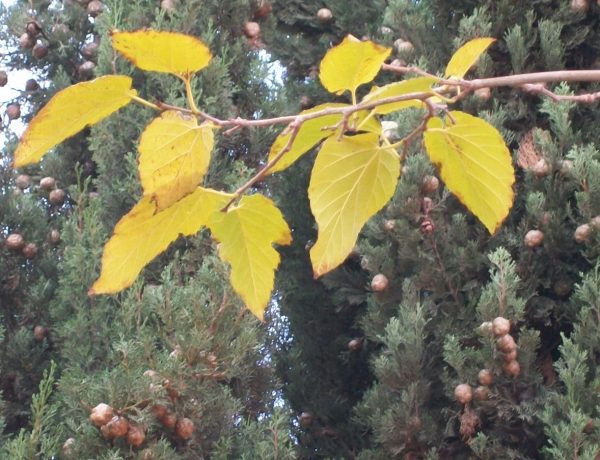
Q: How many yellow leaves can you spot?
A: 11